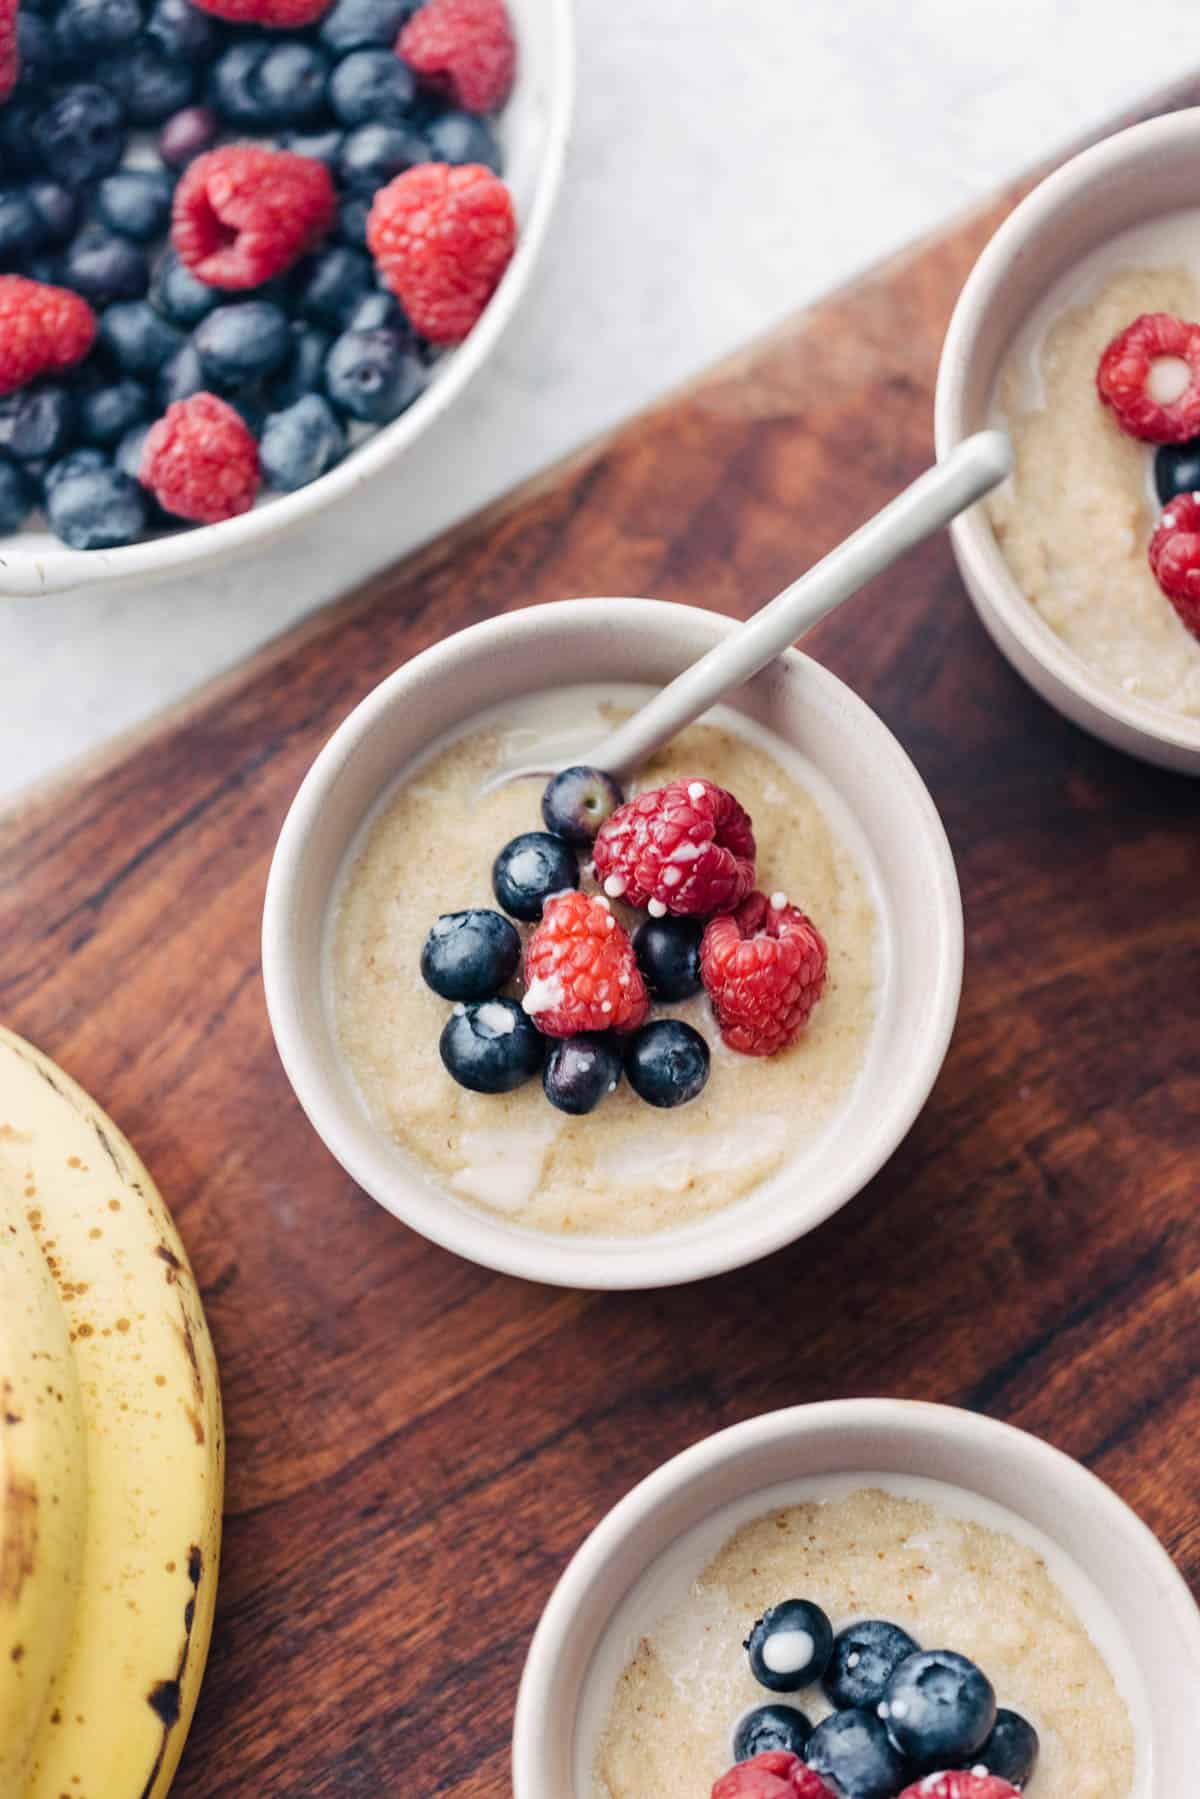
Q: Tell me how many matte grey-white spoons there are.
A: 1